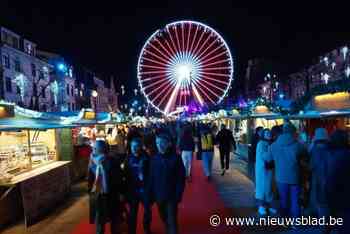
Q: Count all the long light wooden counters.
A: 1